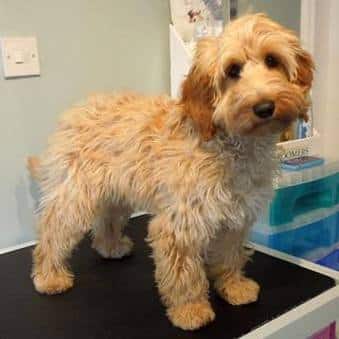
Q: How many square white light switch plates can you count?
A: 1